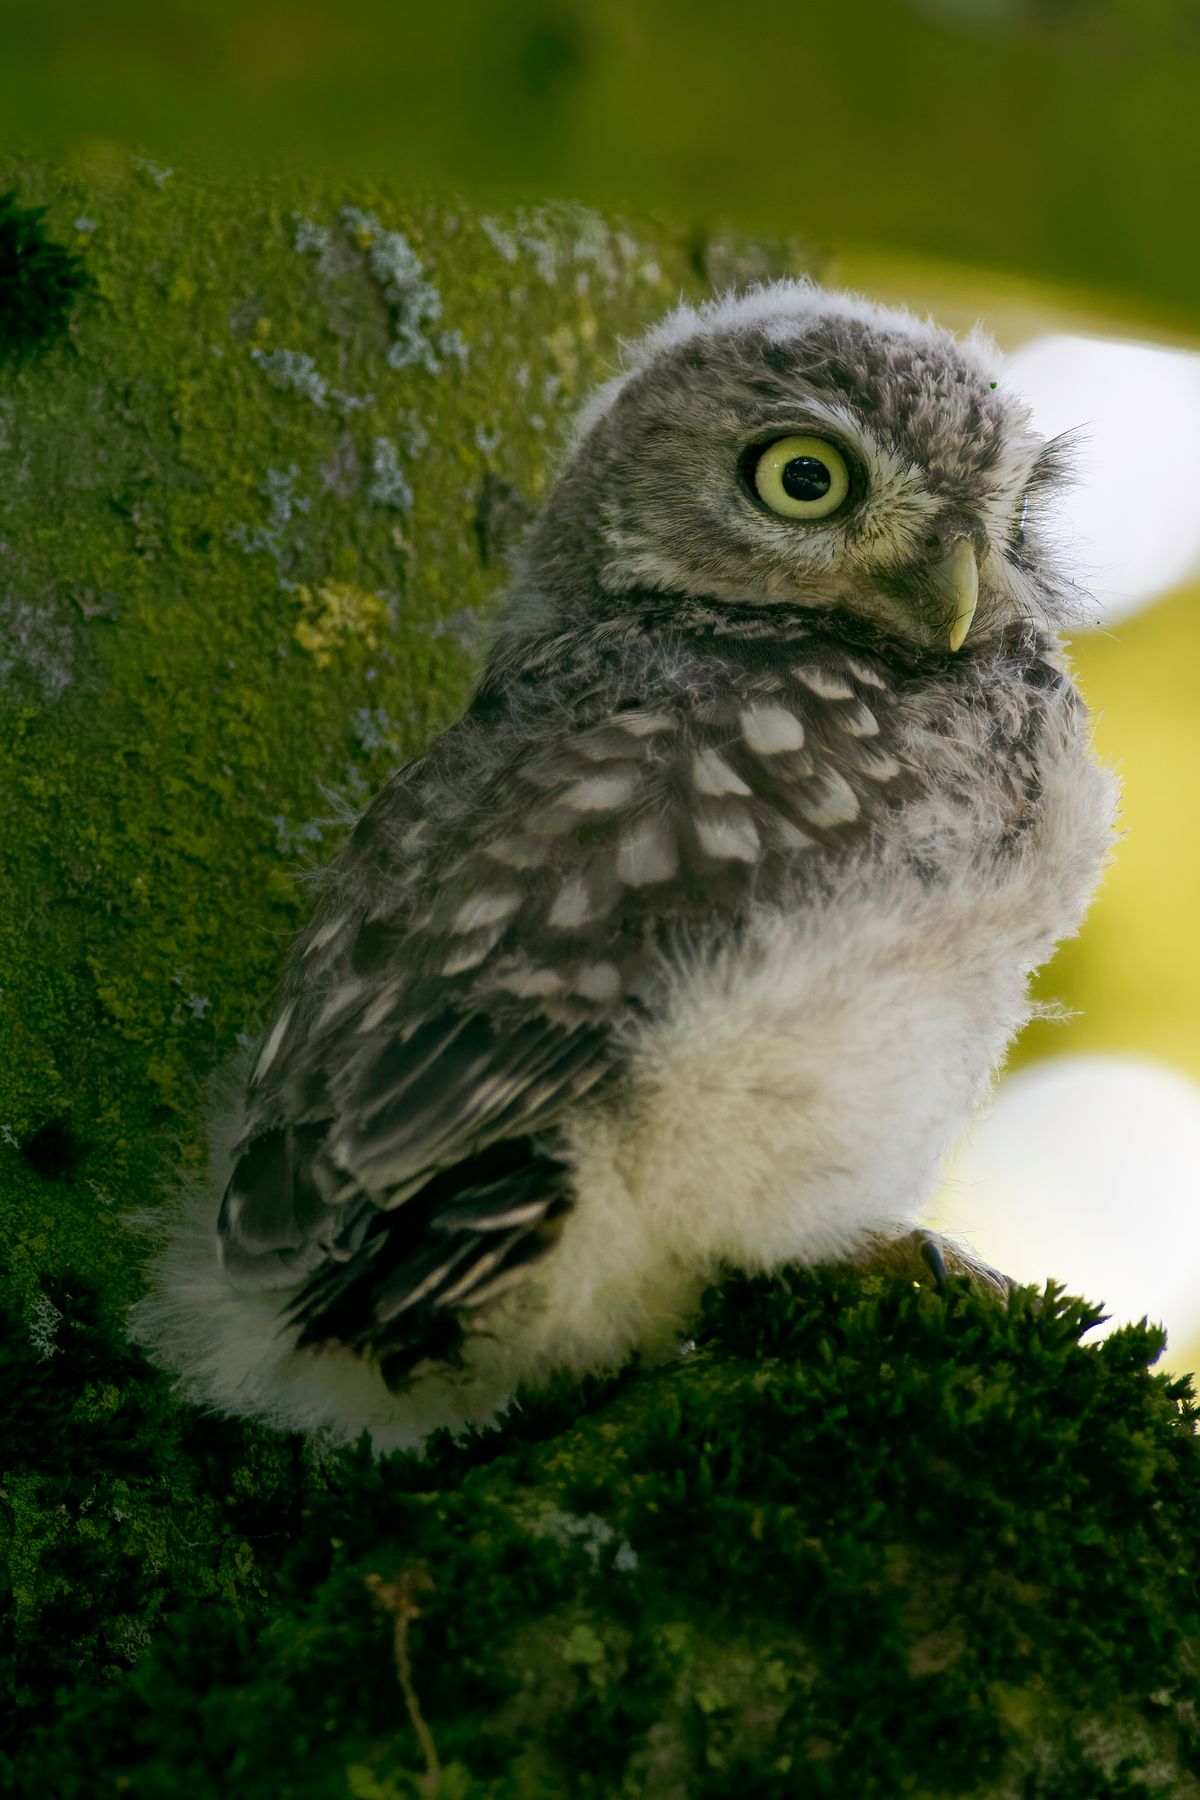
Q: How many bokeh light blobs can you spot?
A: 2